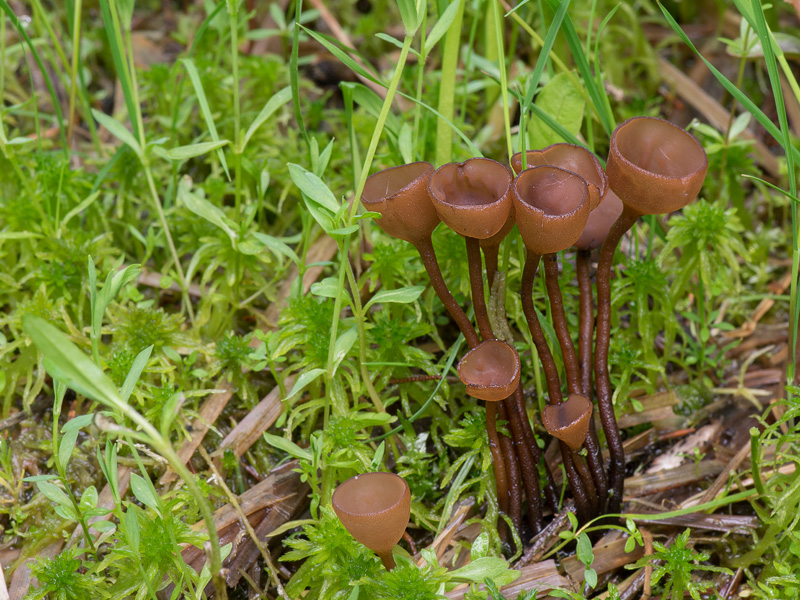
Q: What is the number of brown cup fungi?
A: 10